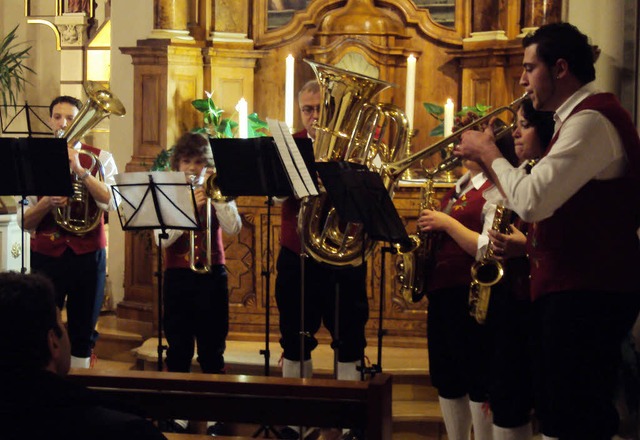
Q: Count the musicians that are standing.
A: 6